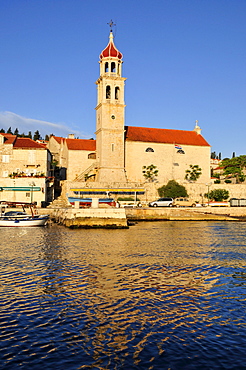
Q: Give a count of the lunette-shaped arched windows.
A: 2